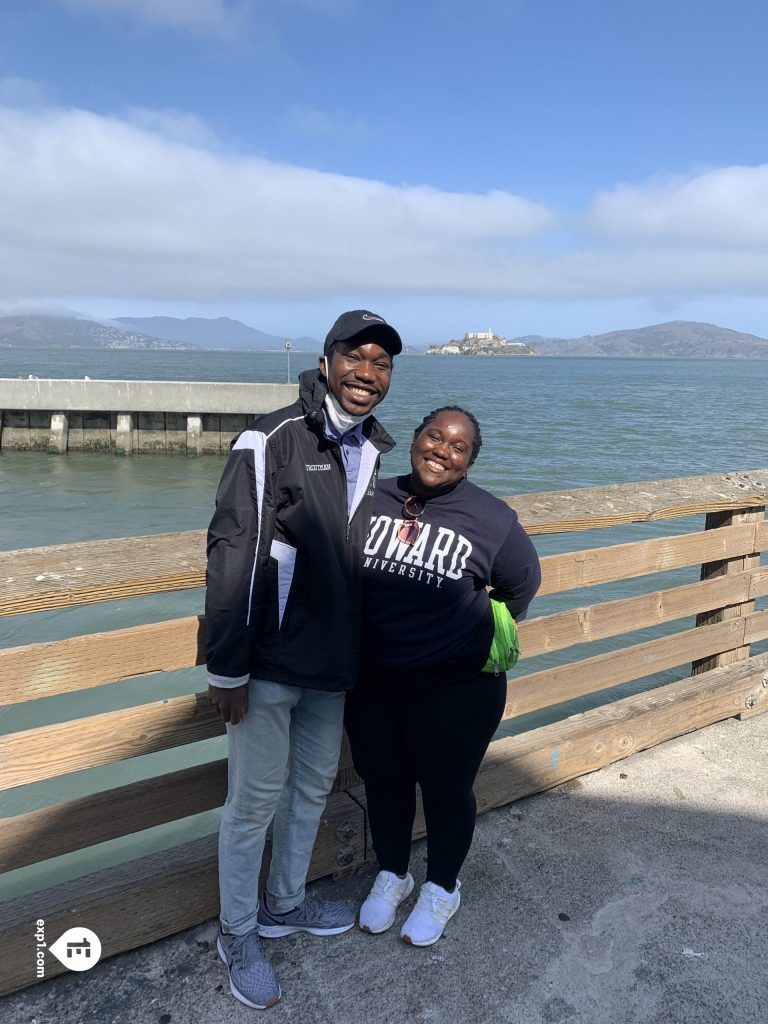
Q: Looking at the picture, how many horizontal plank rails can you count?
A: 5